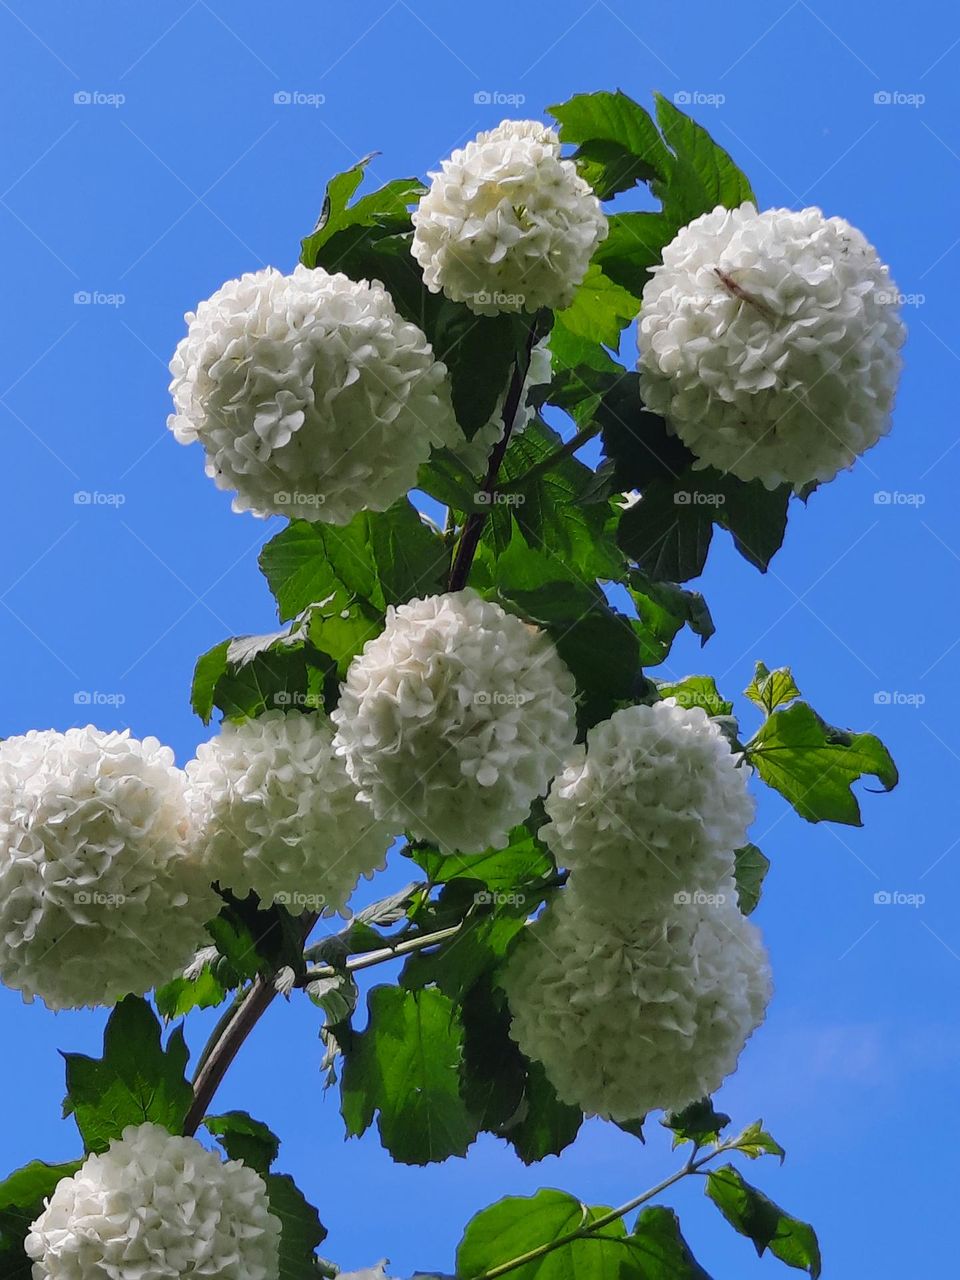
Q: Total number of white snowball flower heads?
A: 9